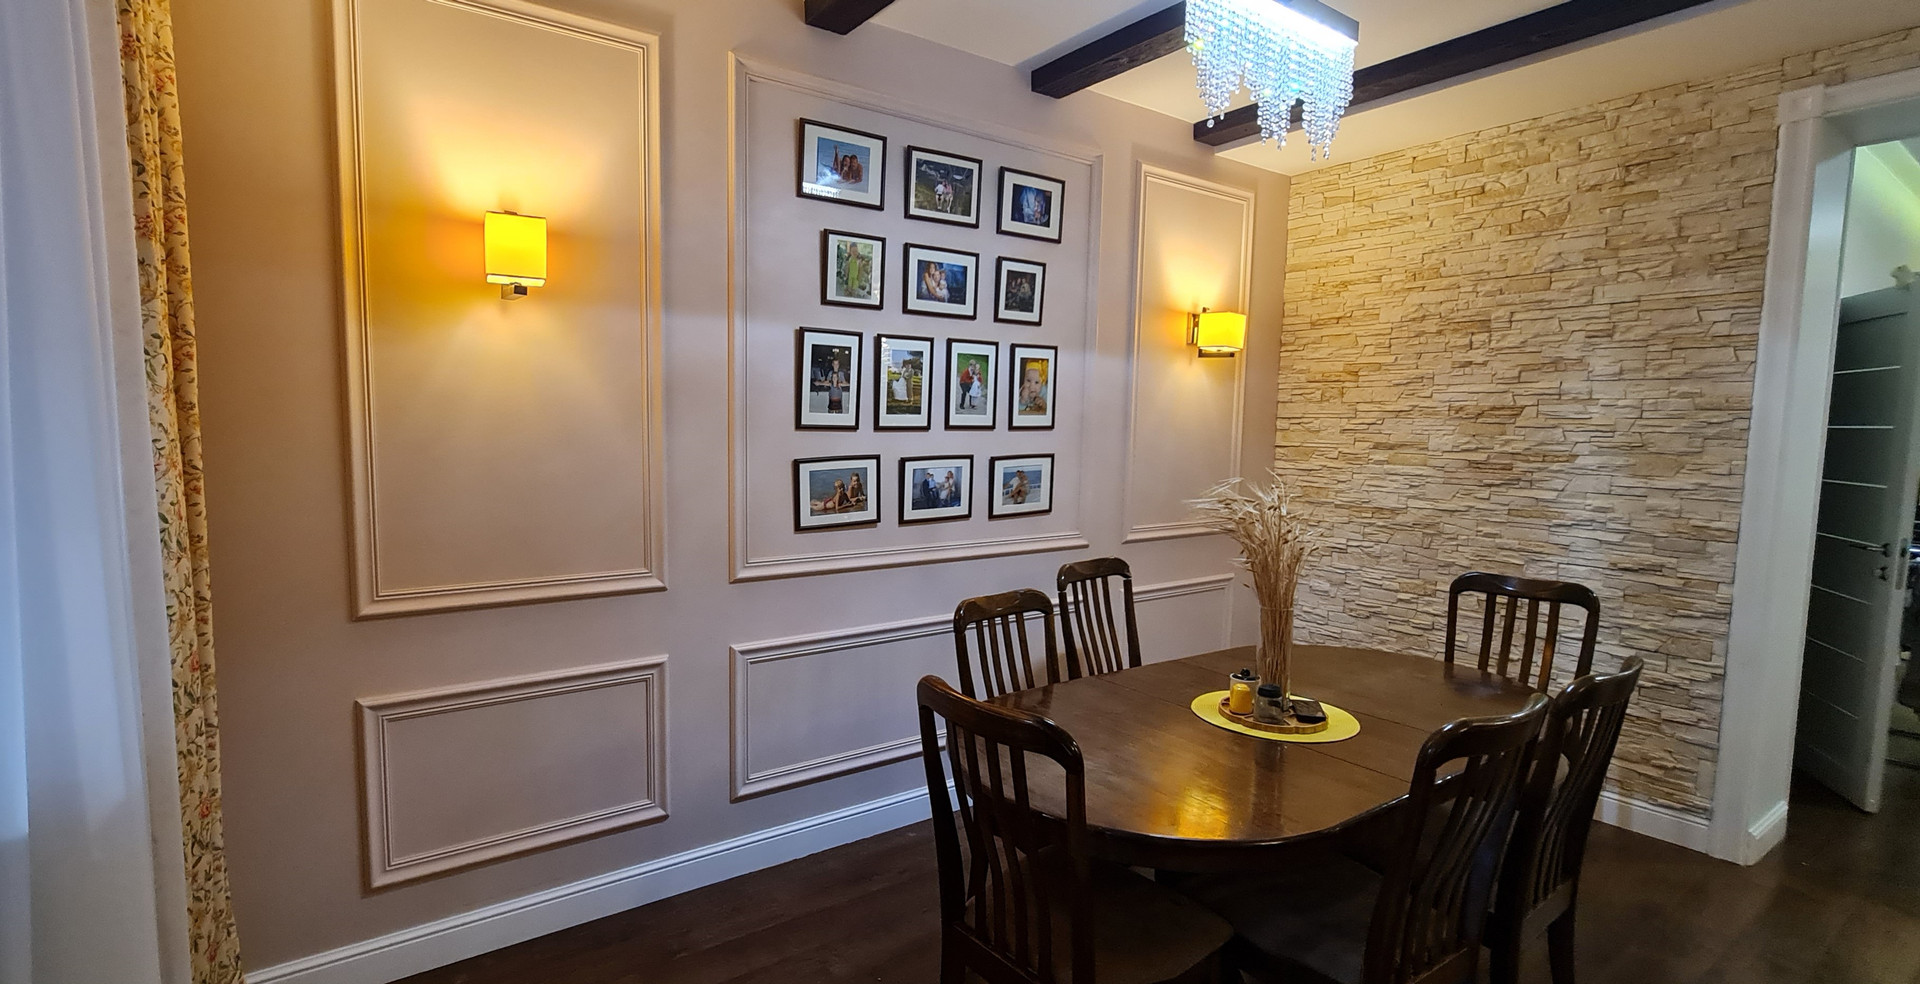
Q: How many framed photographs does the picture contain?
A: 13